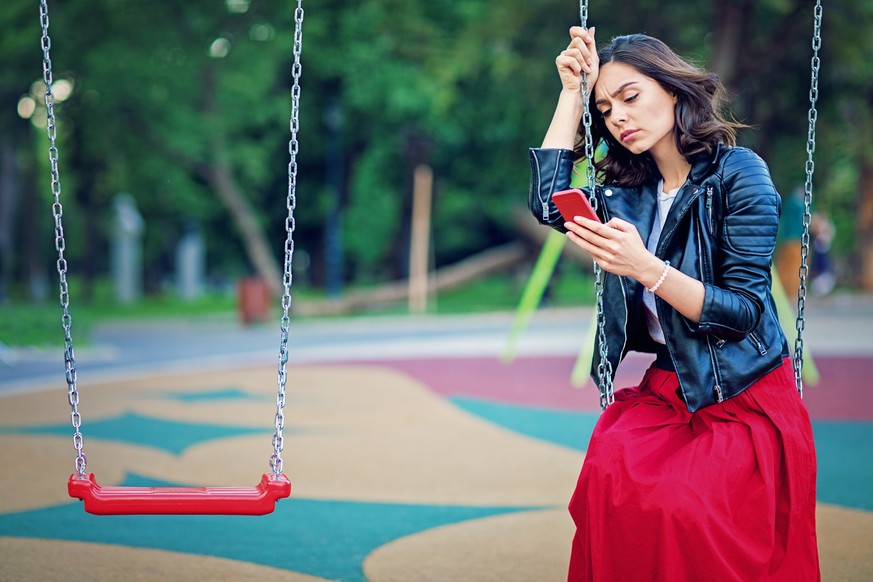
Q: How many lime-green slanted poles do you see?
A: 3